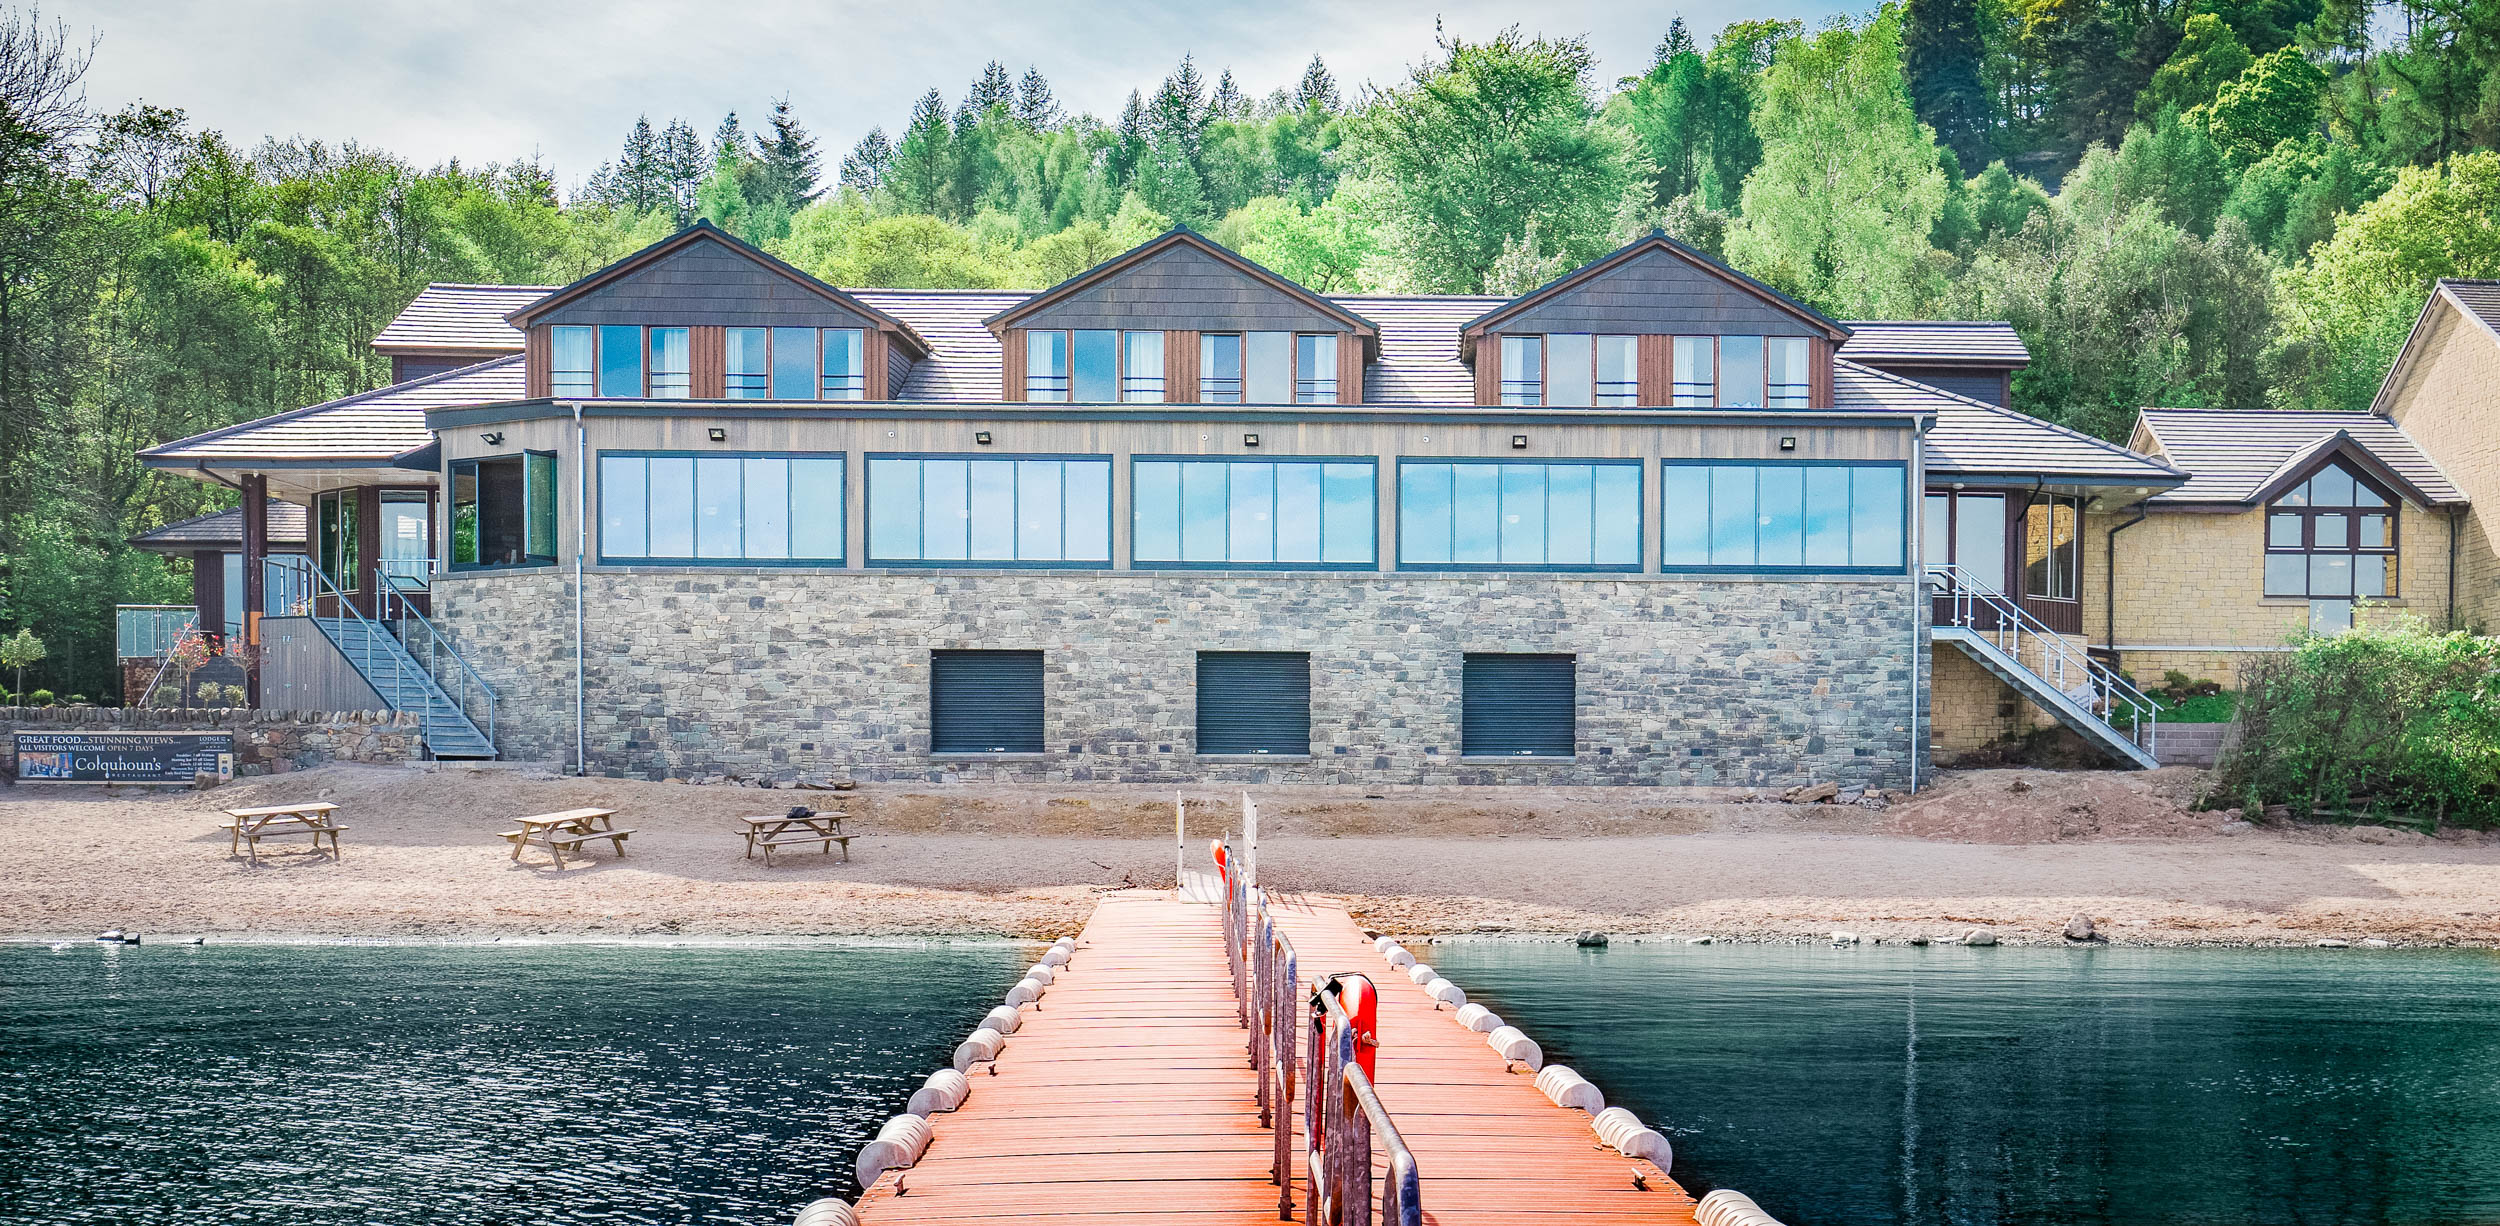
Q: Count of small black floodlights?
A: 6